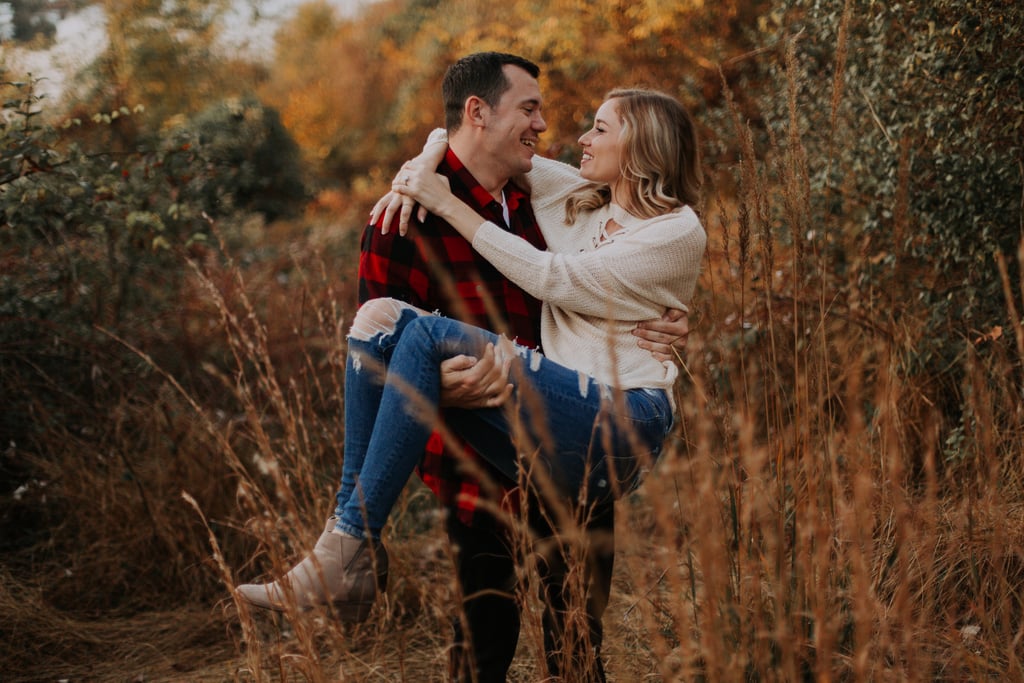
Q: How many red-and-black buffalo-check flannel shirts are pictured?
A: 1